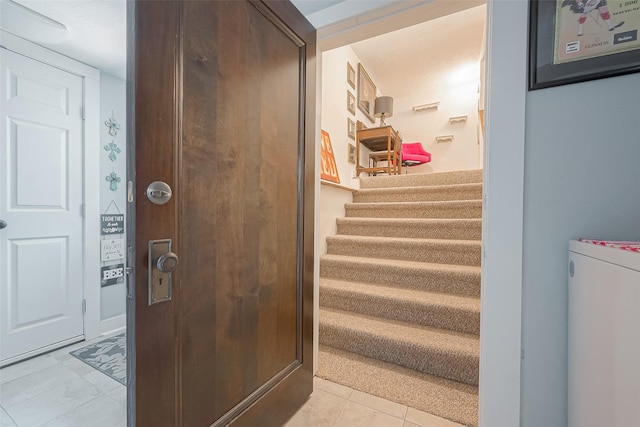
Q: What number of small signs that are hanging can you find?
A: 3